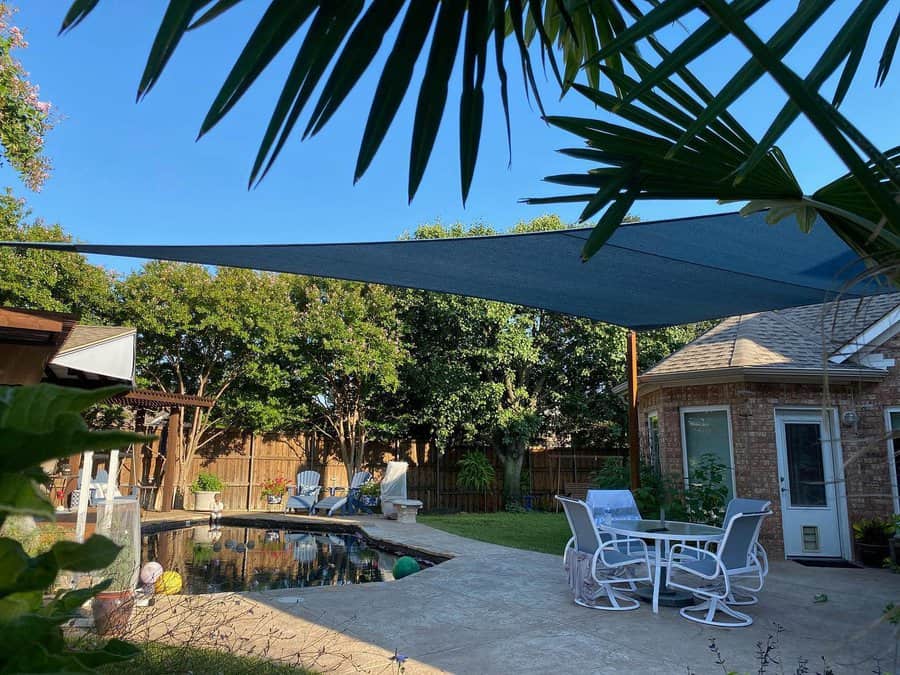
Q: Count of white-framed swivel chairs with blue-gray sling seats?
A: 4